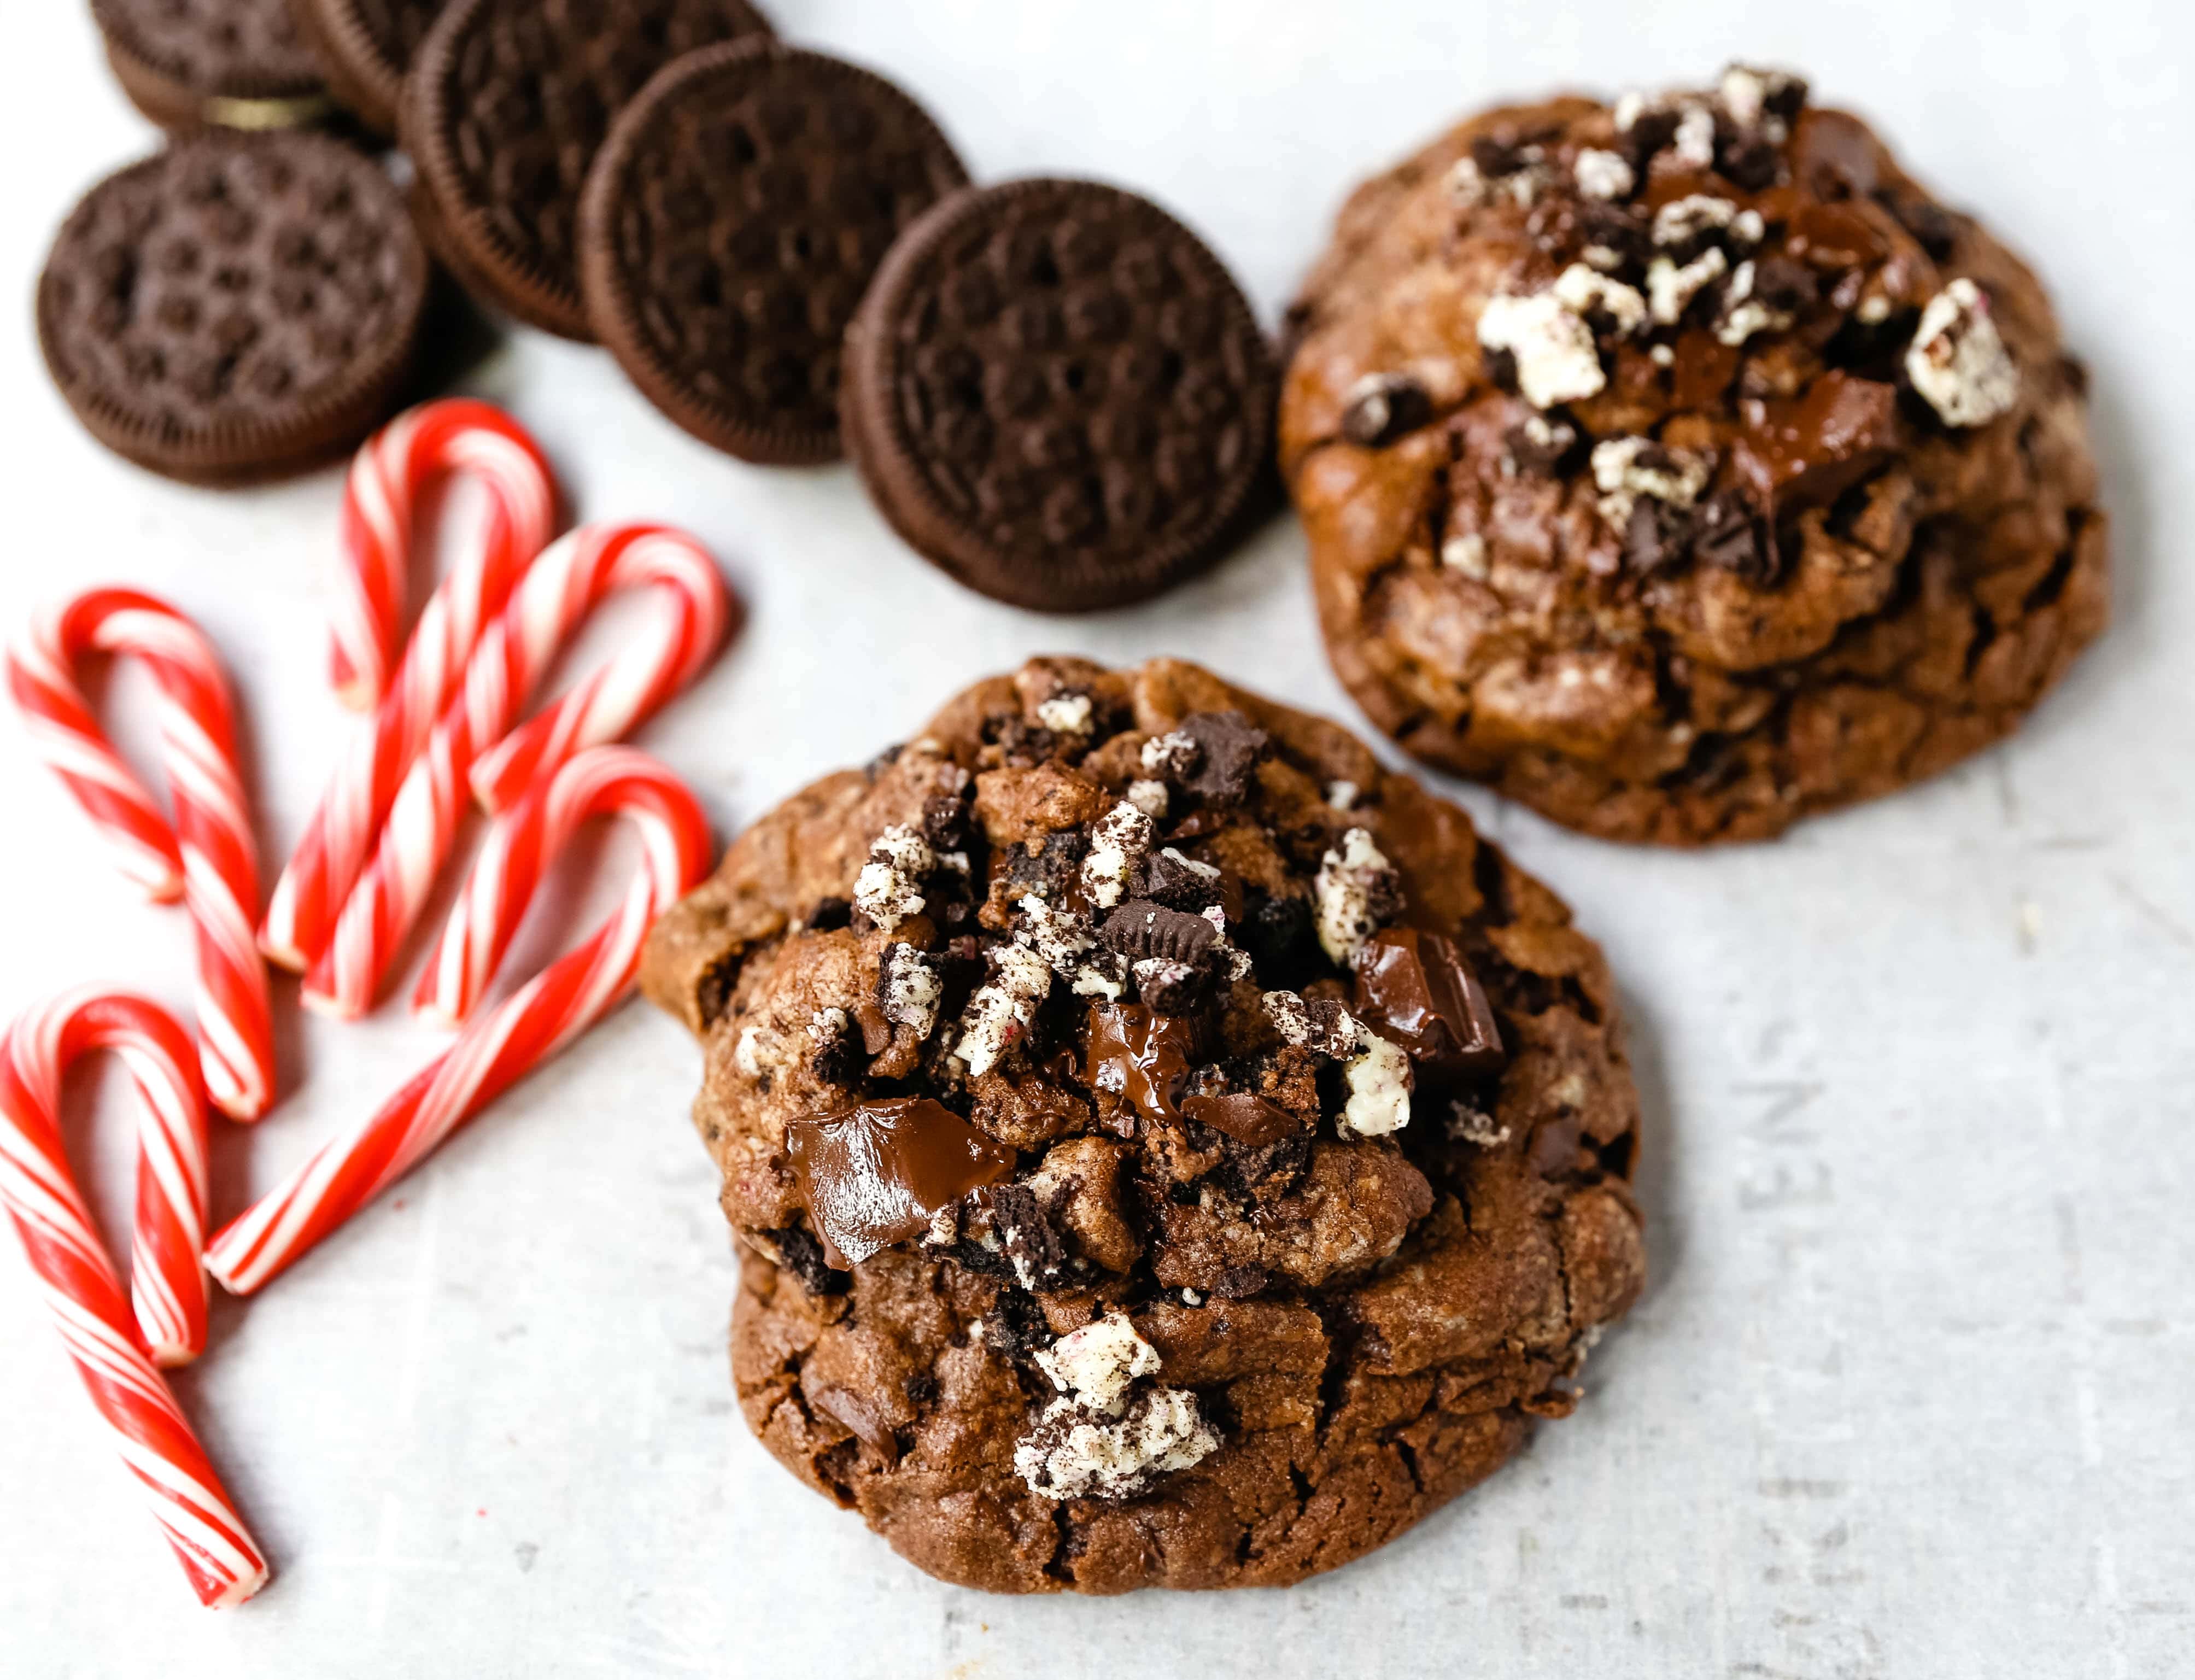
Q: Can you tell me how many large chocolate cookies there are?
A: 2